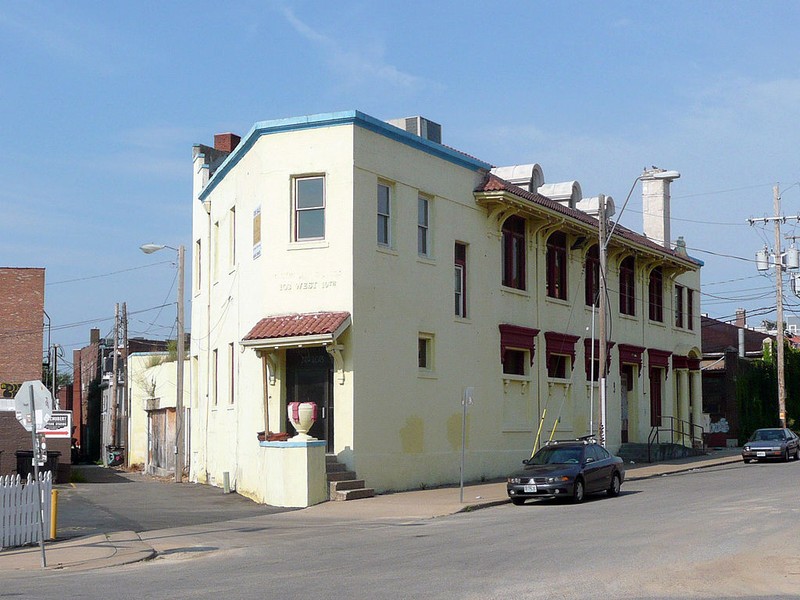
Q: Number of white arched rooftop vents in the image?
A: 3